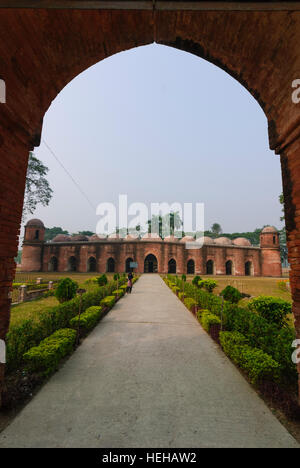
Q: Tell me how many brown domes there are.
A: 13